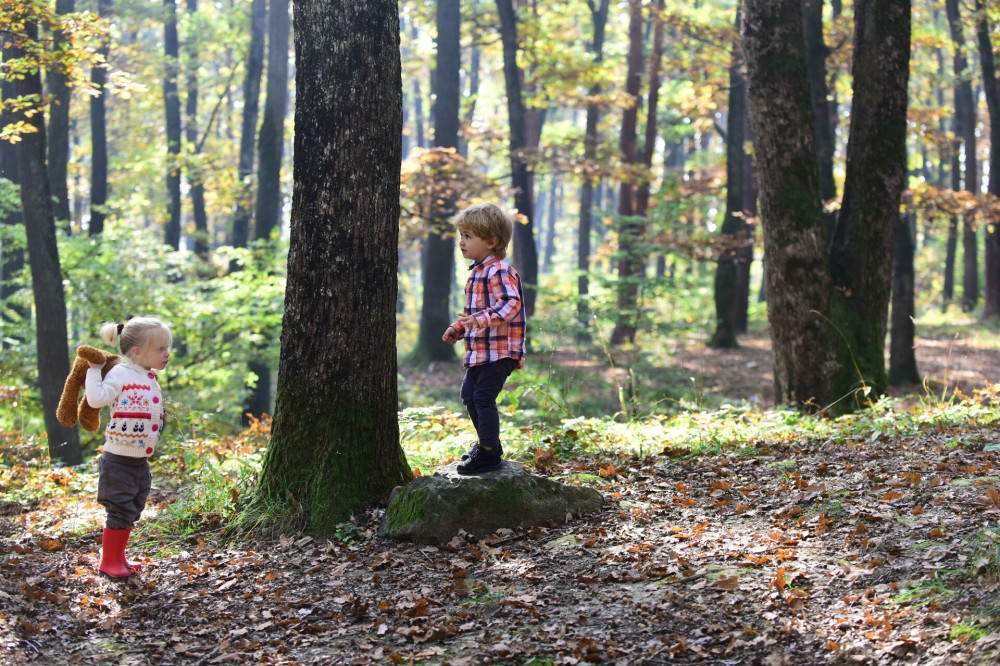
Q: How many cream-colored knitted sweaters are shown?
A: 1